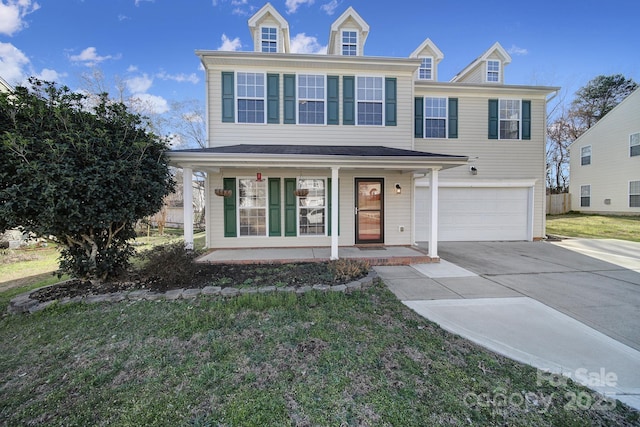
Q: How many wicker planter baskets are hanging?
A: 2